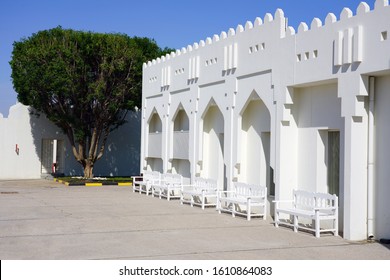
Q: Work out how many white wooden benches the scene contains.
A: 5